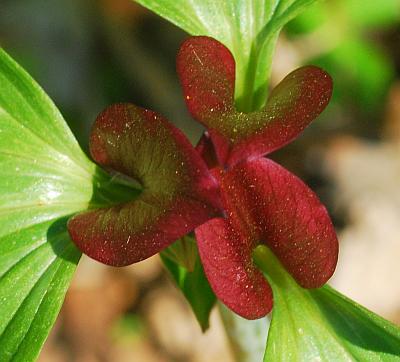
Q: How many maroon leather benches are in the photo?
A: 0